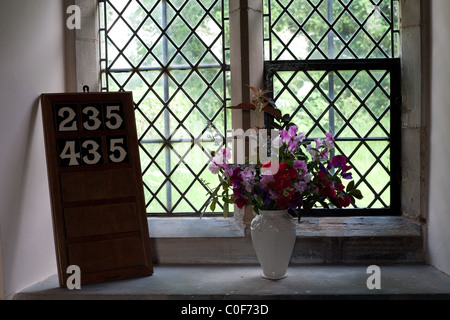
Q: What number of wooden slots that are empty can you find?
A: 3